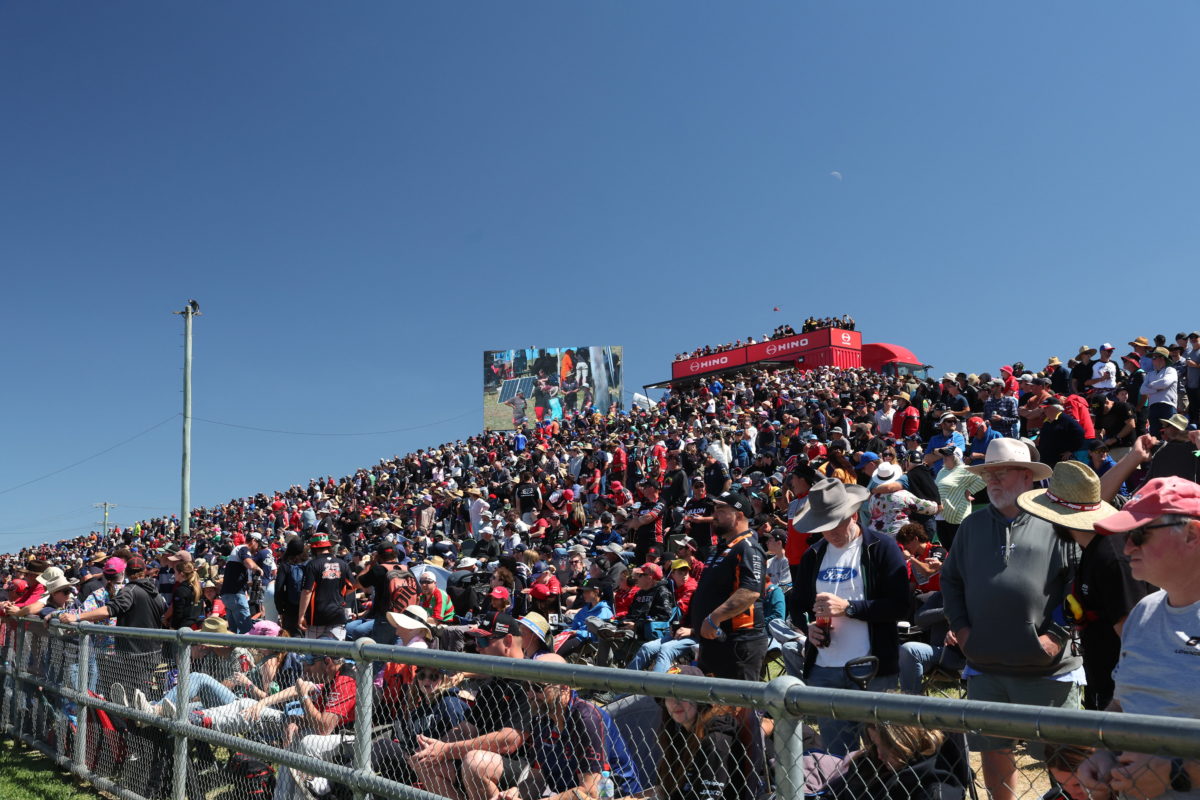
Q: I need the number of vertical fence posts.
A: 5